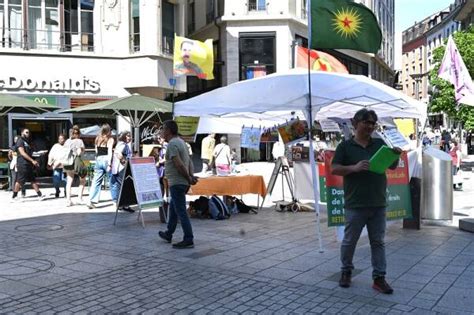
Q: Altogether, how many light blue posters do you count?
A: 1